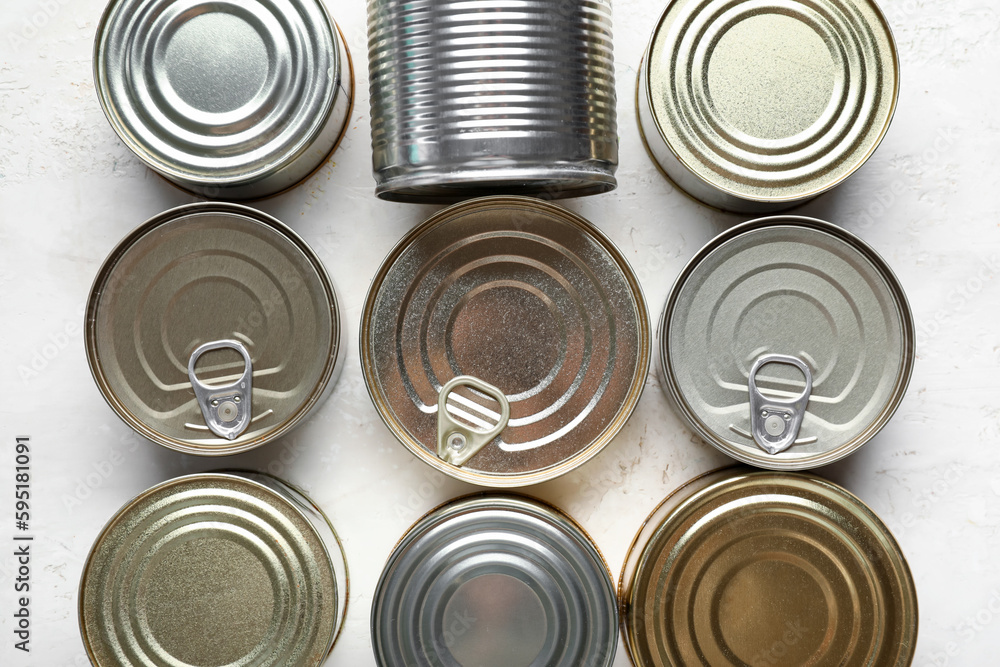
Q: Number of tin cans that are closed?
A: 9